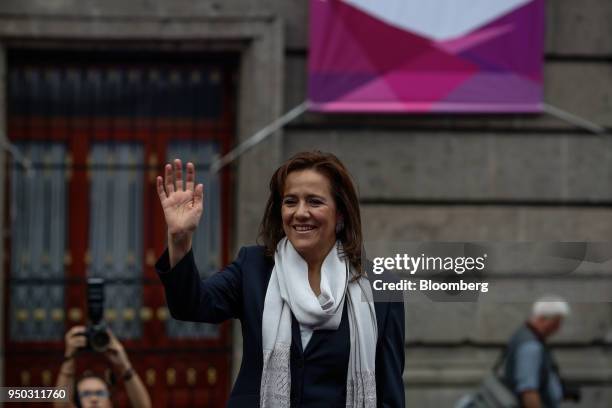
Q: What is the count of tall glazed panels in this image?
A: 3